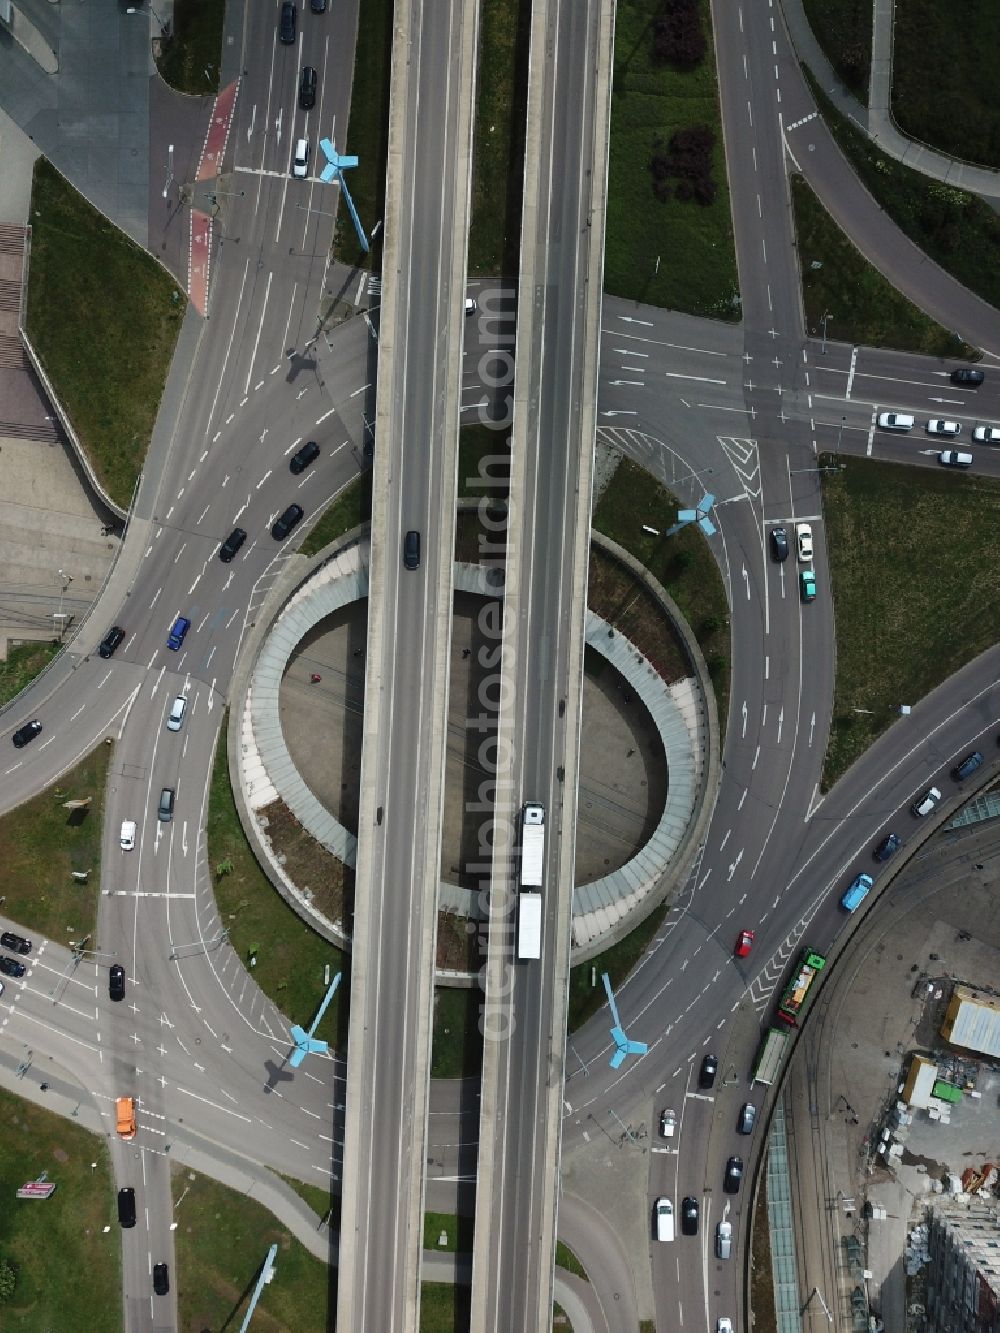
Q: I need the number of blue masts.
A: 5